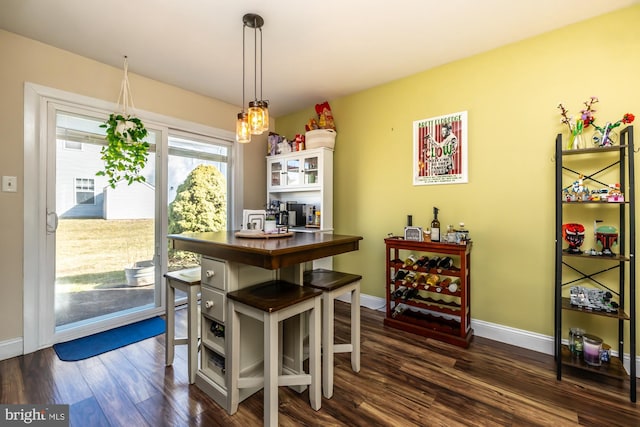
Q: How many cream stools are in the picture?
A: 3